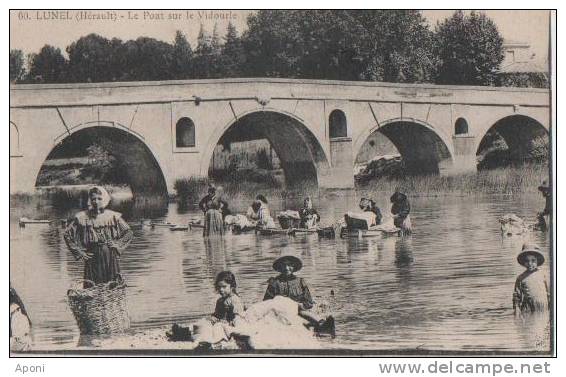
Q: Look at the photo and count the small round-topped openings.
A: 3